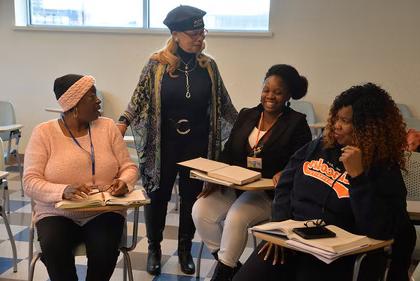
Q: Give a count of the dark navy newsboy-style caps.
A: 1